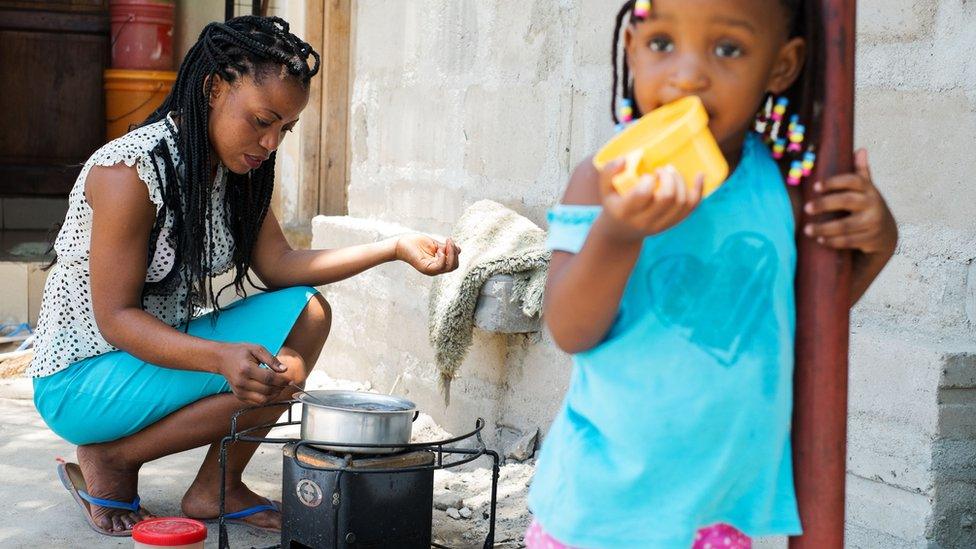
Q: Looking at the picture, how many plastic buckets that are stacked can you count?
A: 2